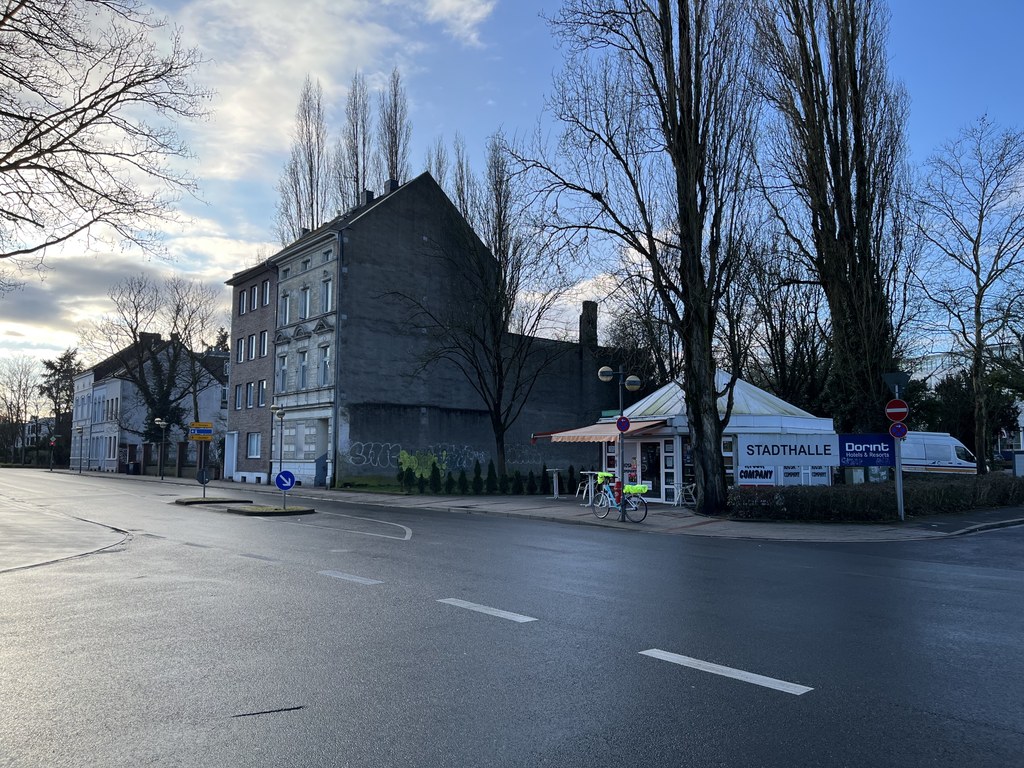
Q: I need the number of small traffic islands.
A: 2